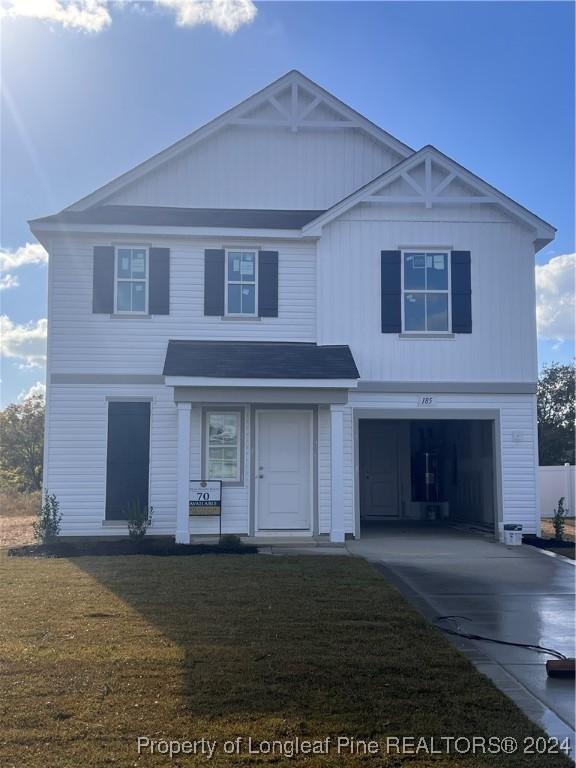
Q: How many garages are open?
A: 1